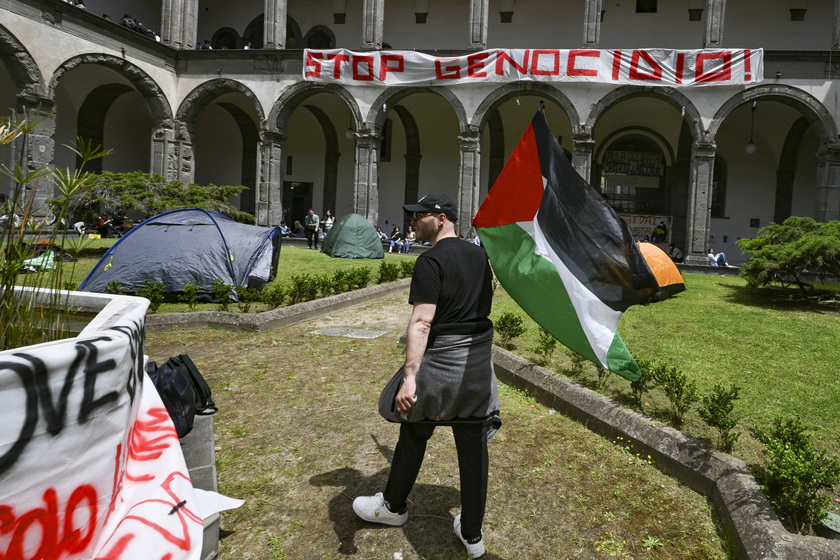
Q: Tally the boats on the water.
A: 0